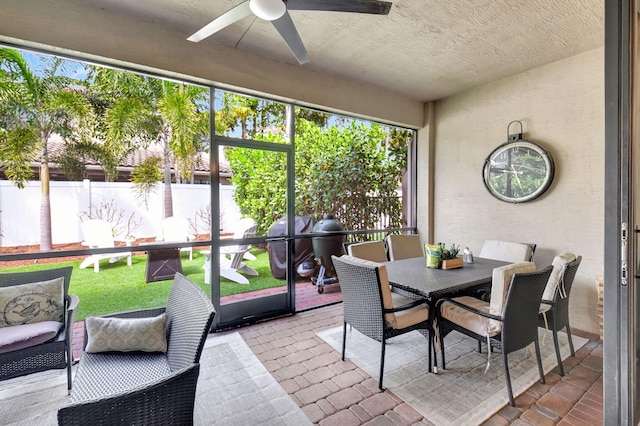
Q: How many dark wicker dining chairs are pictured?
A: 6